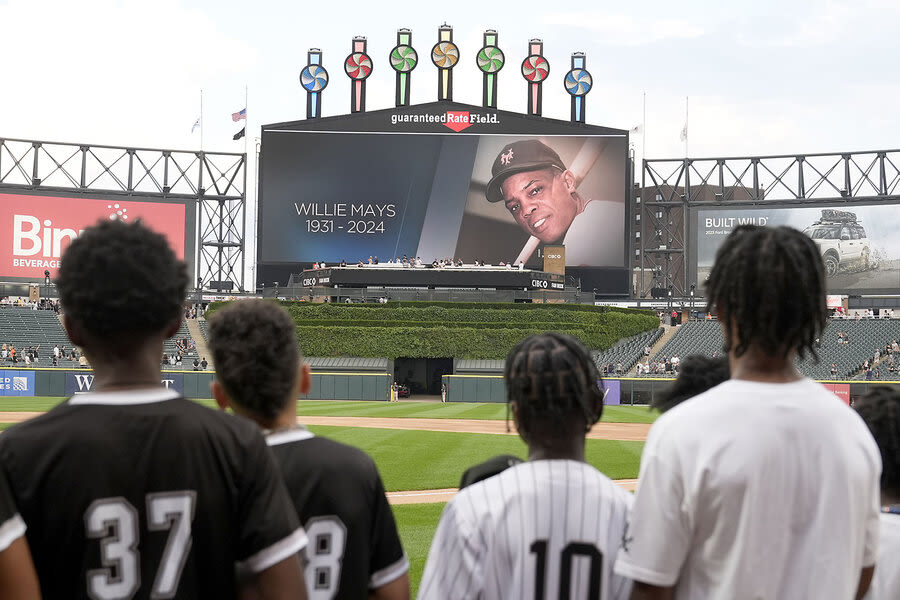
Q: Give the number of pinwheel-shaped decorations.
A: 7